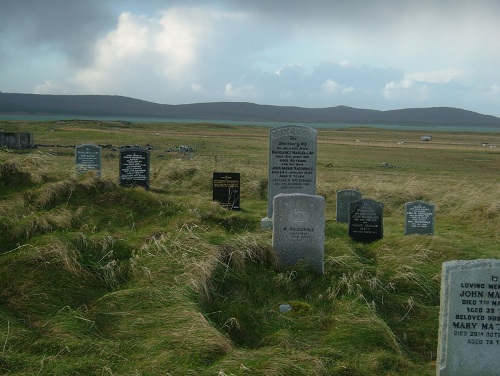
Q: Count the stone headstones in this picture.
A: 9